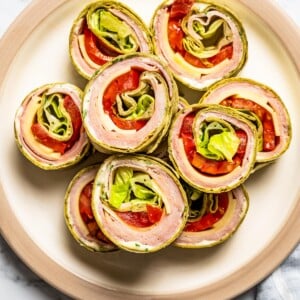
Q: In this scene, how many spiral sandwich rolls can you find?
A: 9